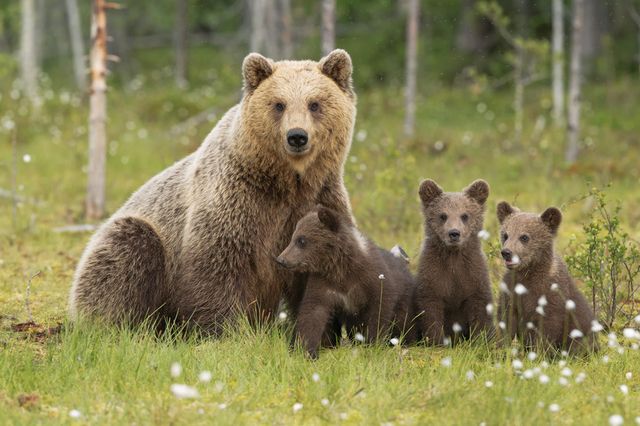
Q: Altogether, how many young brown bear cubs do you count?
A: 3